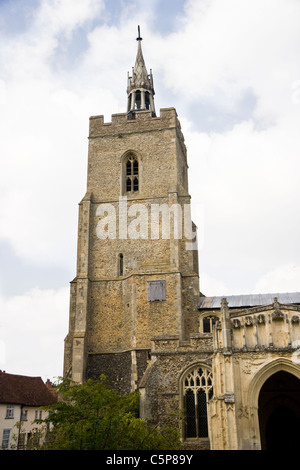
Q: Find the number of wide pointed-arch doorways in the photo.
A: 1